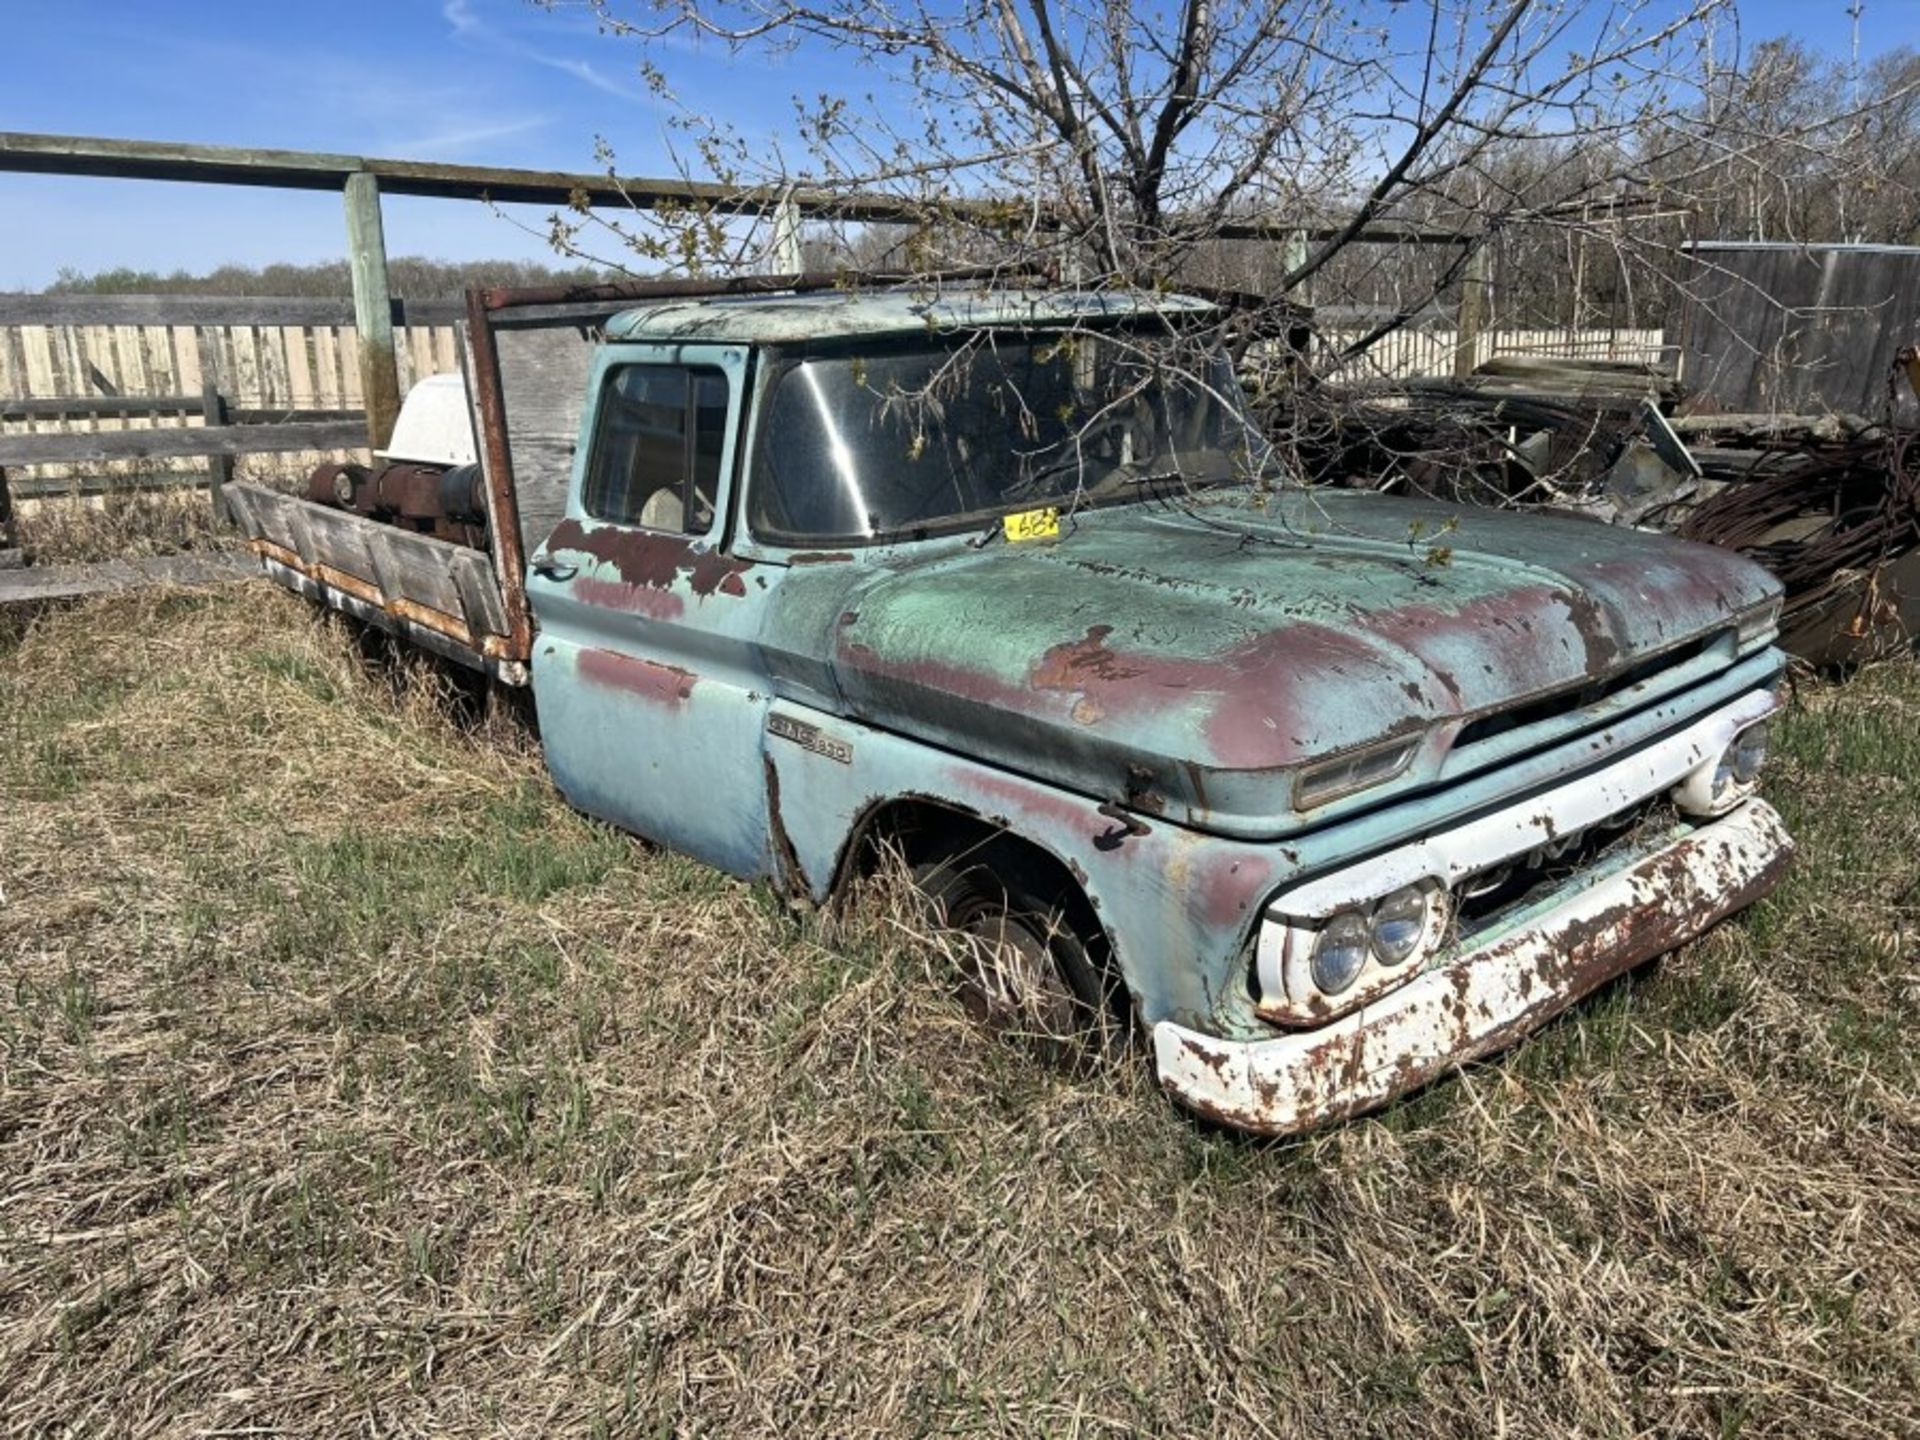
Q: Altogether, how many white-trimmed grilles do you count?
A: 1